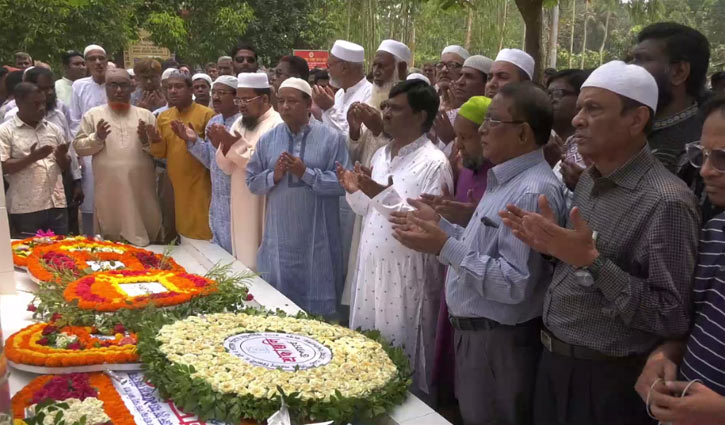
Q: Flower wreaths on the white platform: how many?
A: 6